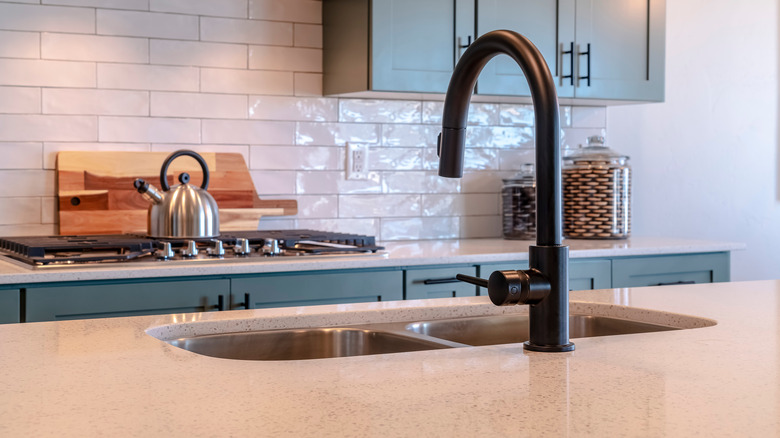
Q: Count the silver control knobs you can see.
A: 5